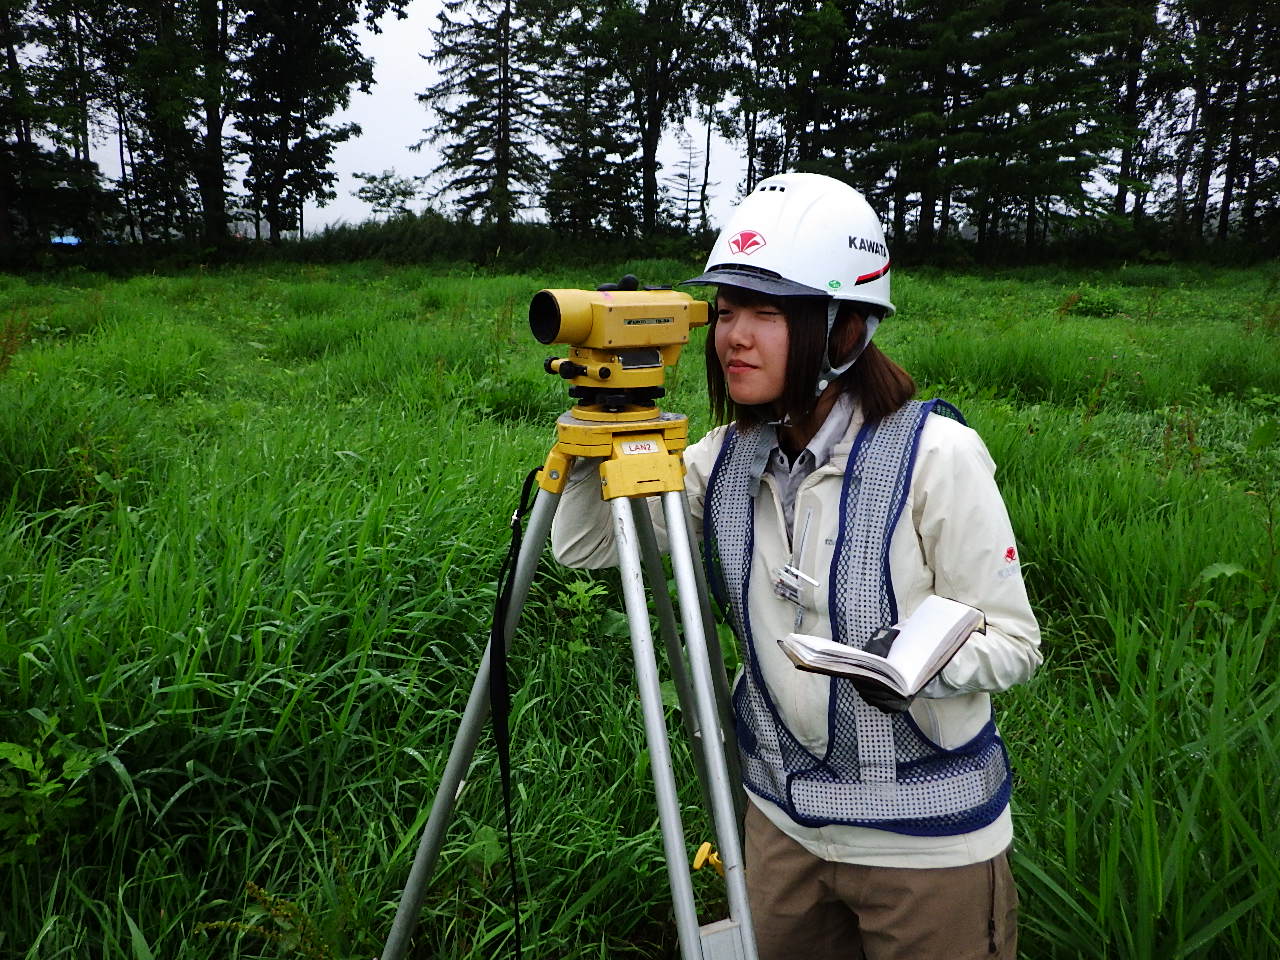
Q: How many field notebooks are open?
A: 1